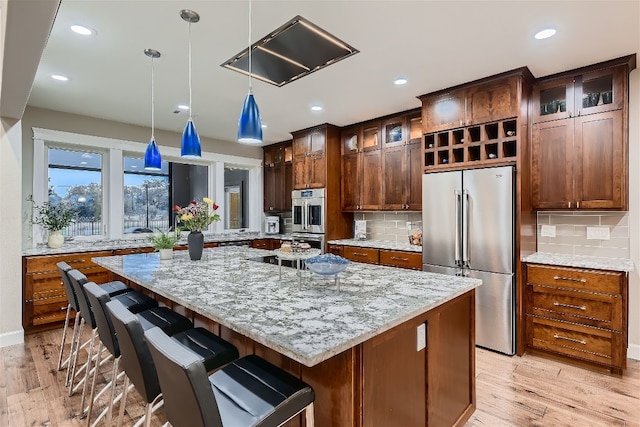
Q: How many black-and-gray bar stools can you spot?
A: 5